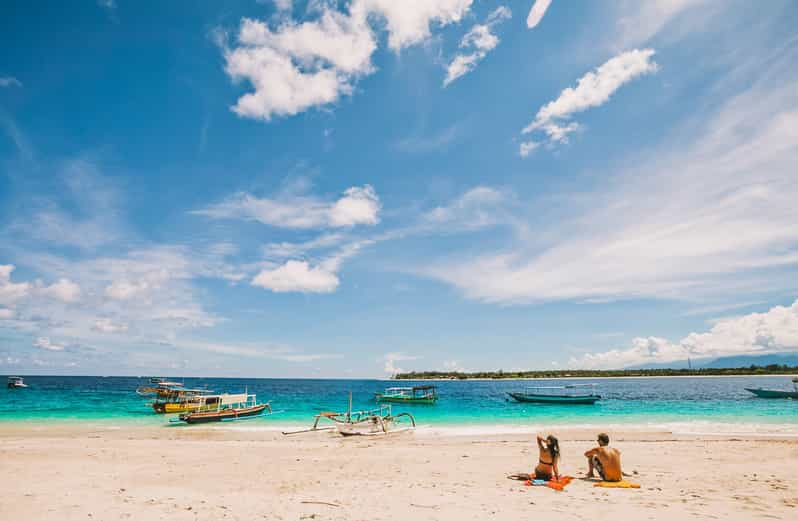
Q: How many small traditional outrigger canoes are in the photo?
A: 1